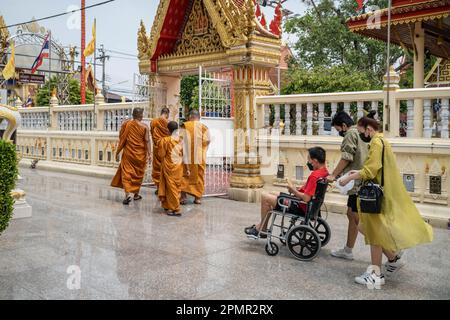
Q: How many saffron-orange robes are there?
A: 4